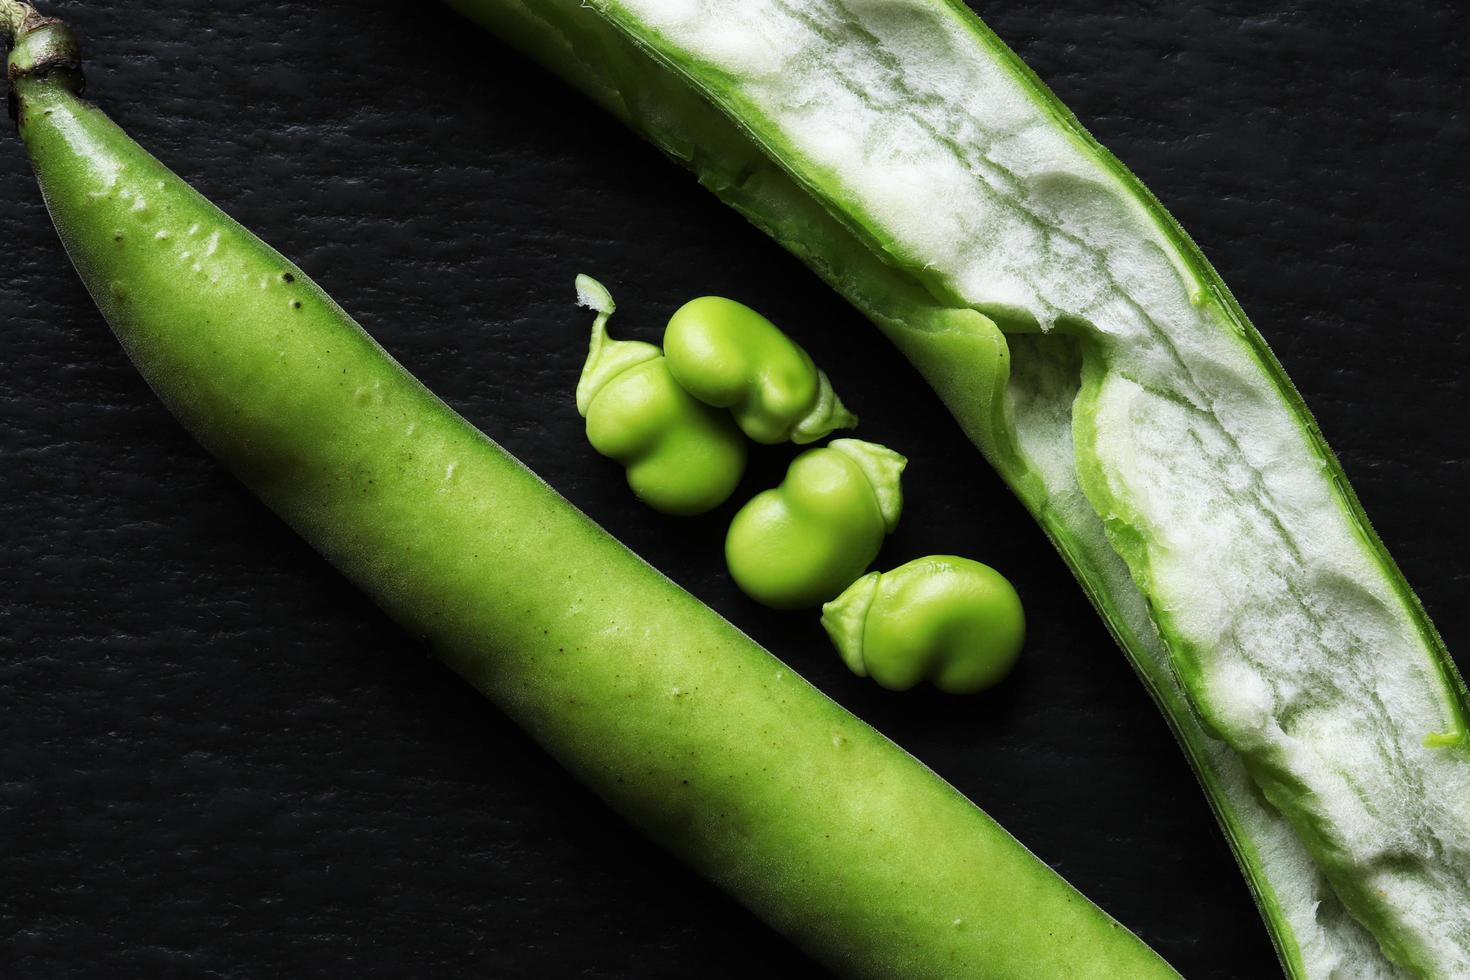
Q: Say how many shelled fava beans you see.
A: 4